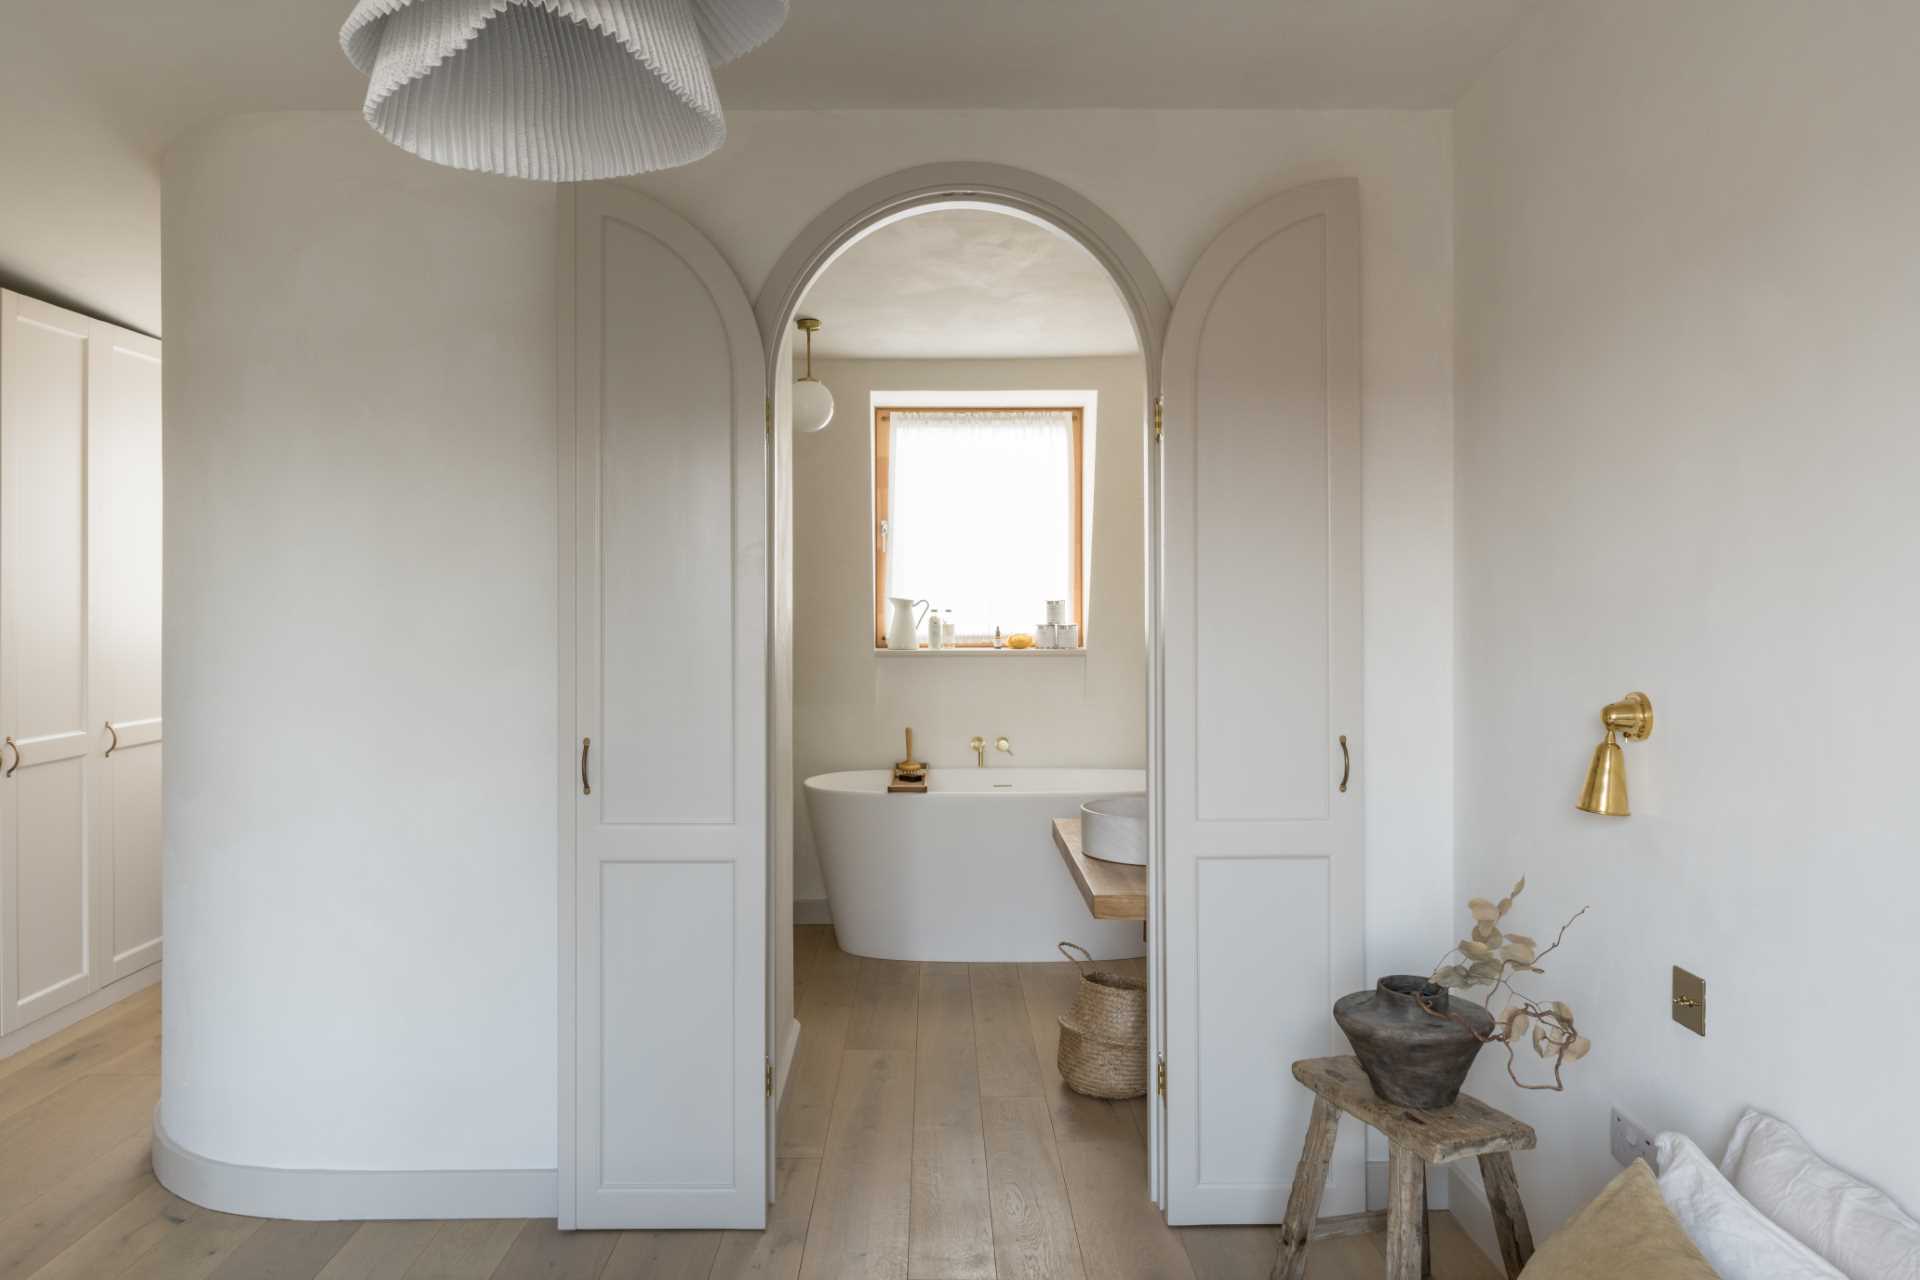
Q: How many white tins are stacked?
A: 3